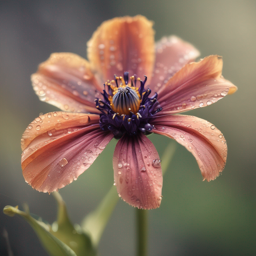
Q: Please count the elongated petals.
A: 7